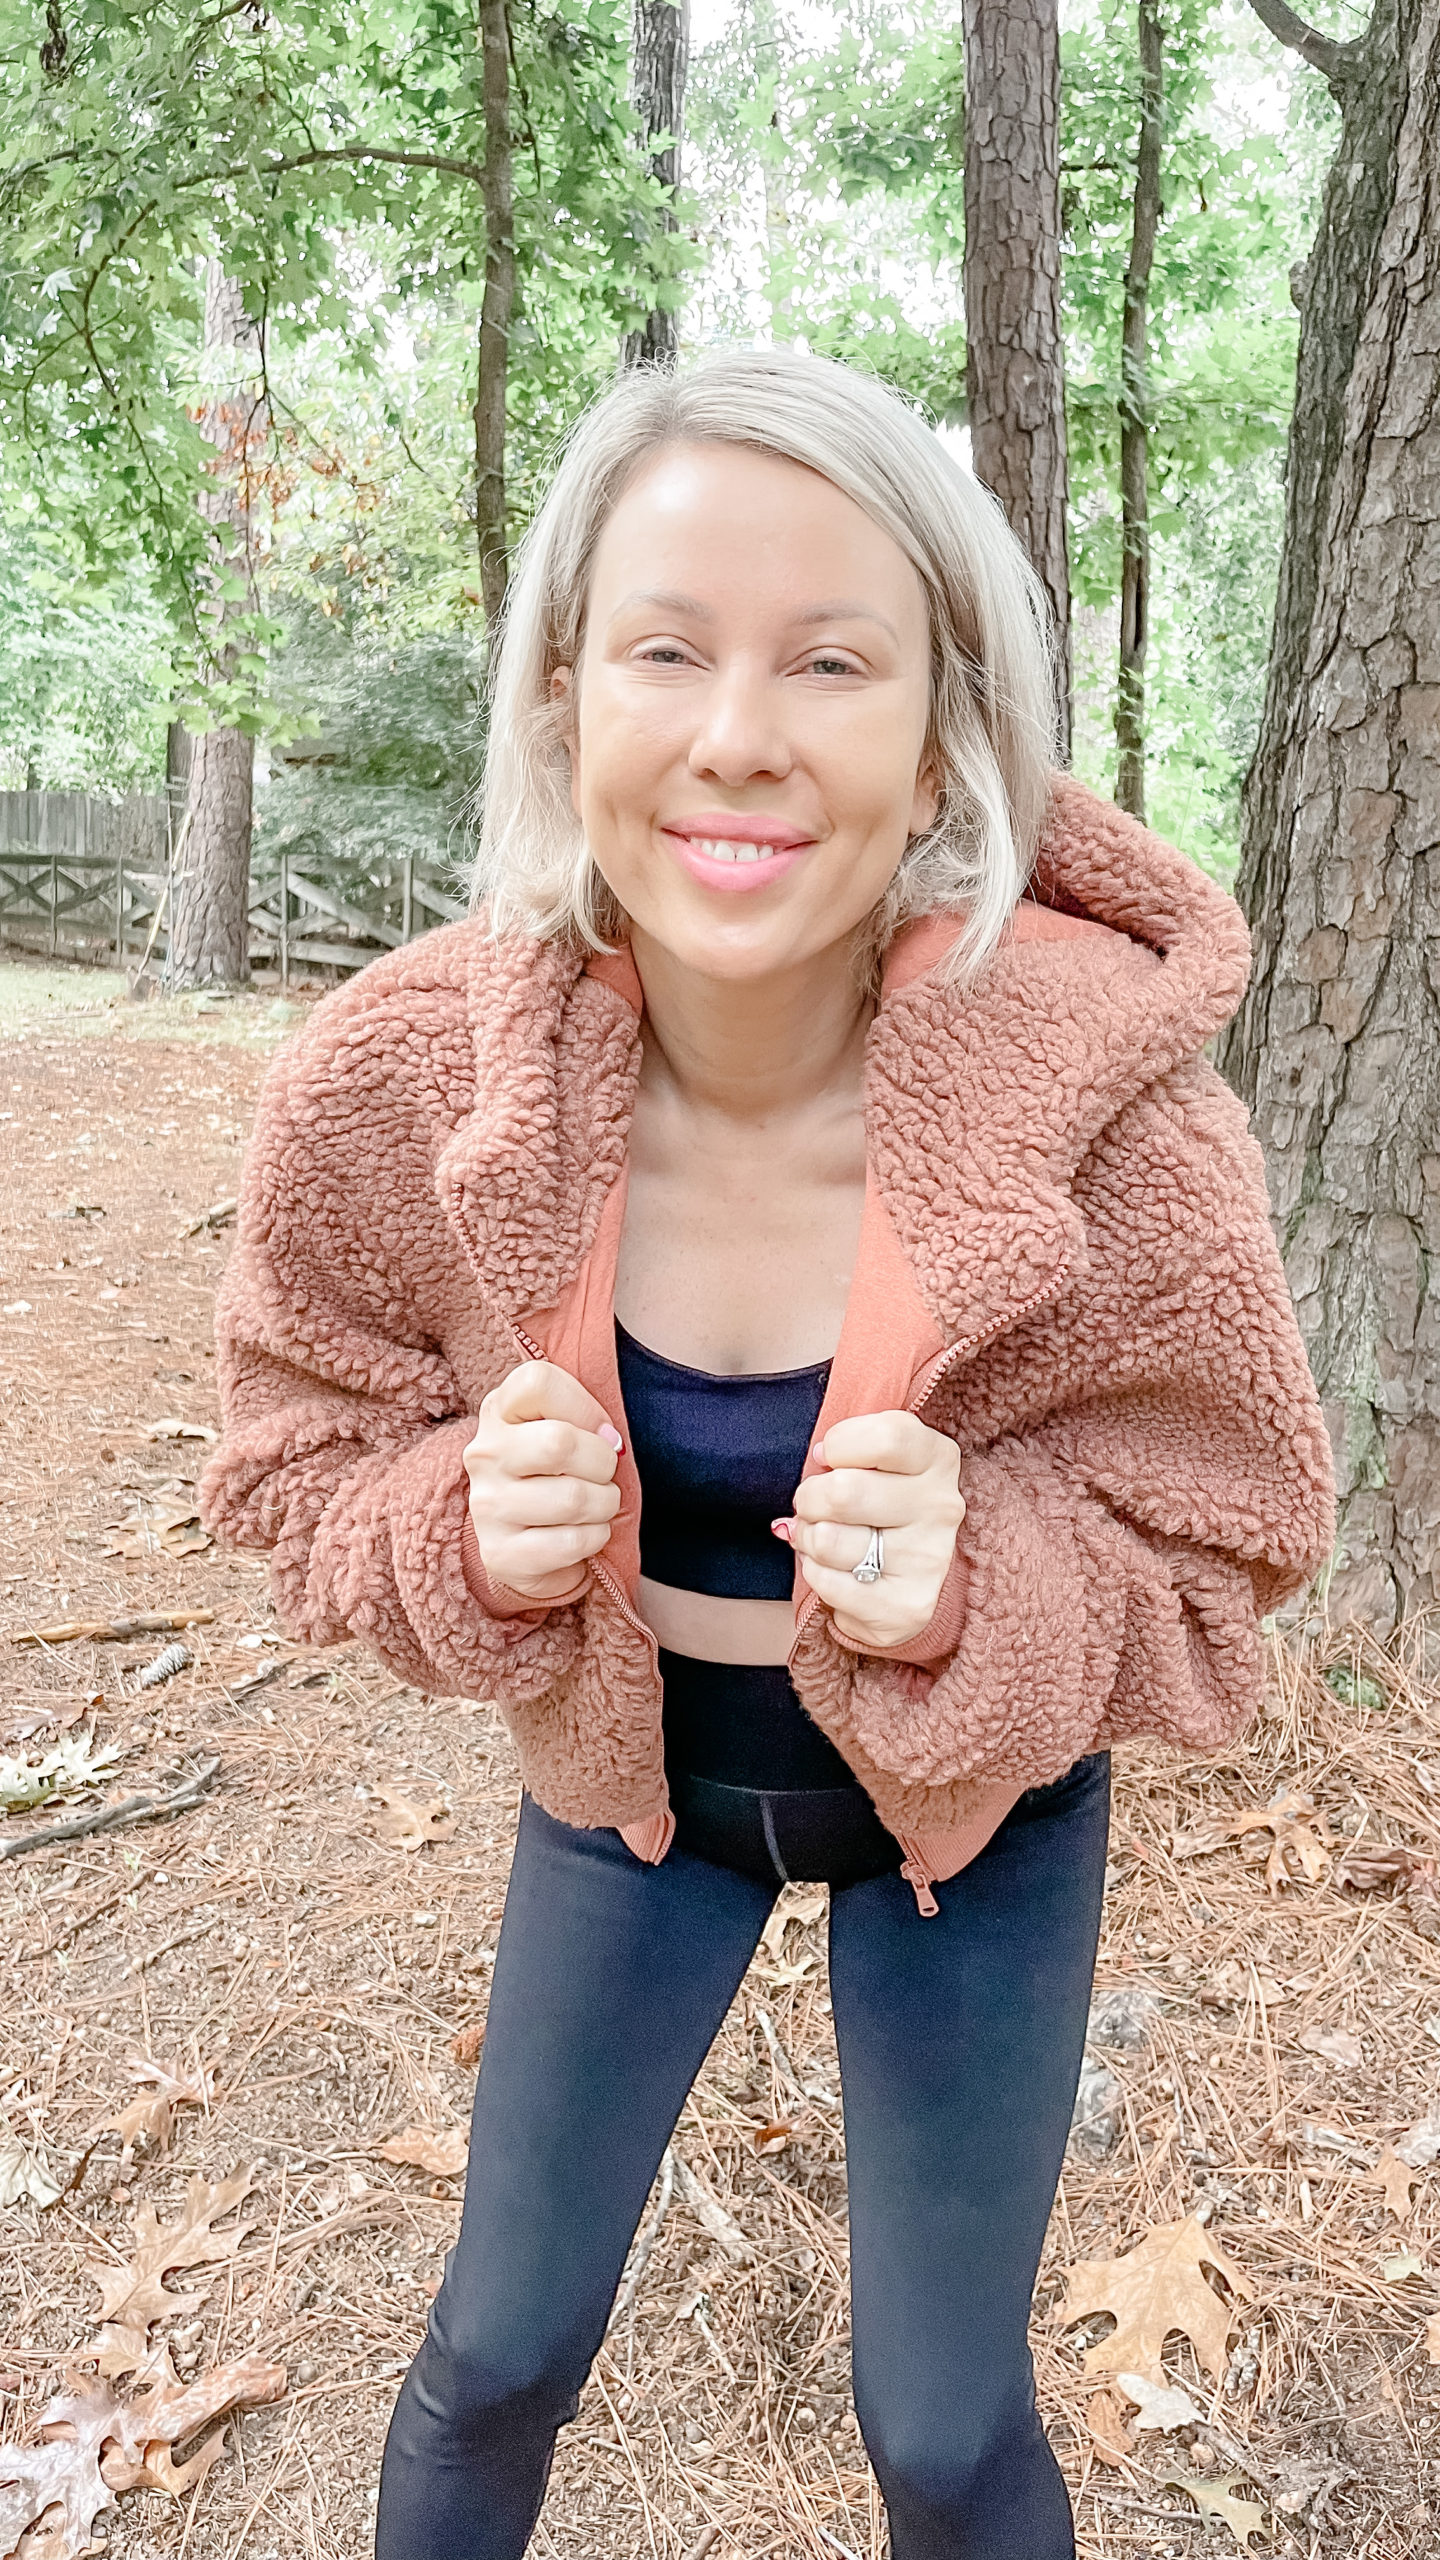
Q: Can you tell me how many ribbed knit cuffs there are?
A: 2